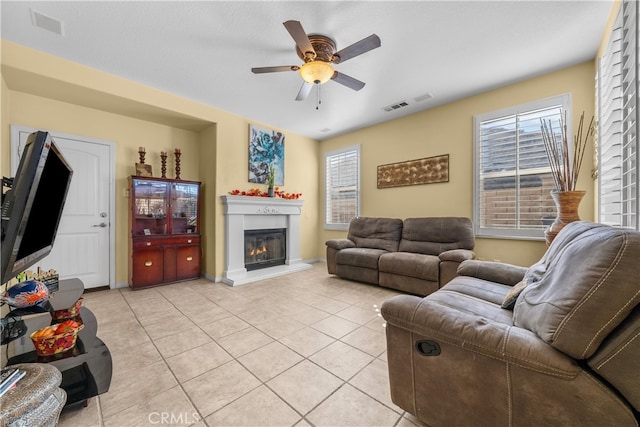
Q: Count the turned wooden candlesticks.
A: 3